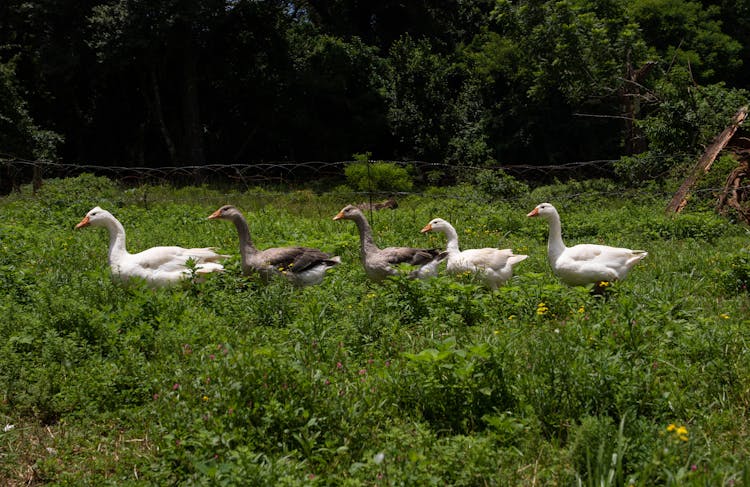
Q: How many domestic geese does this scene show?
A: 5